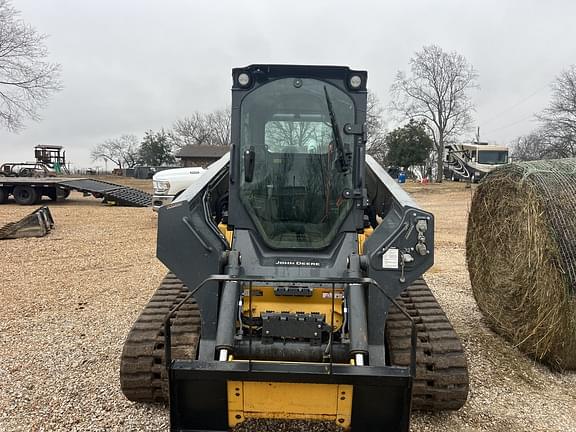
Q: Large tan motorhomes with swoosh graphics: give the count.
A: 1